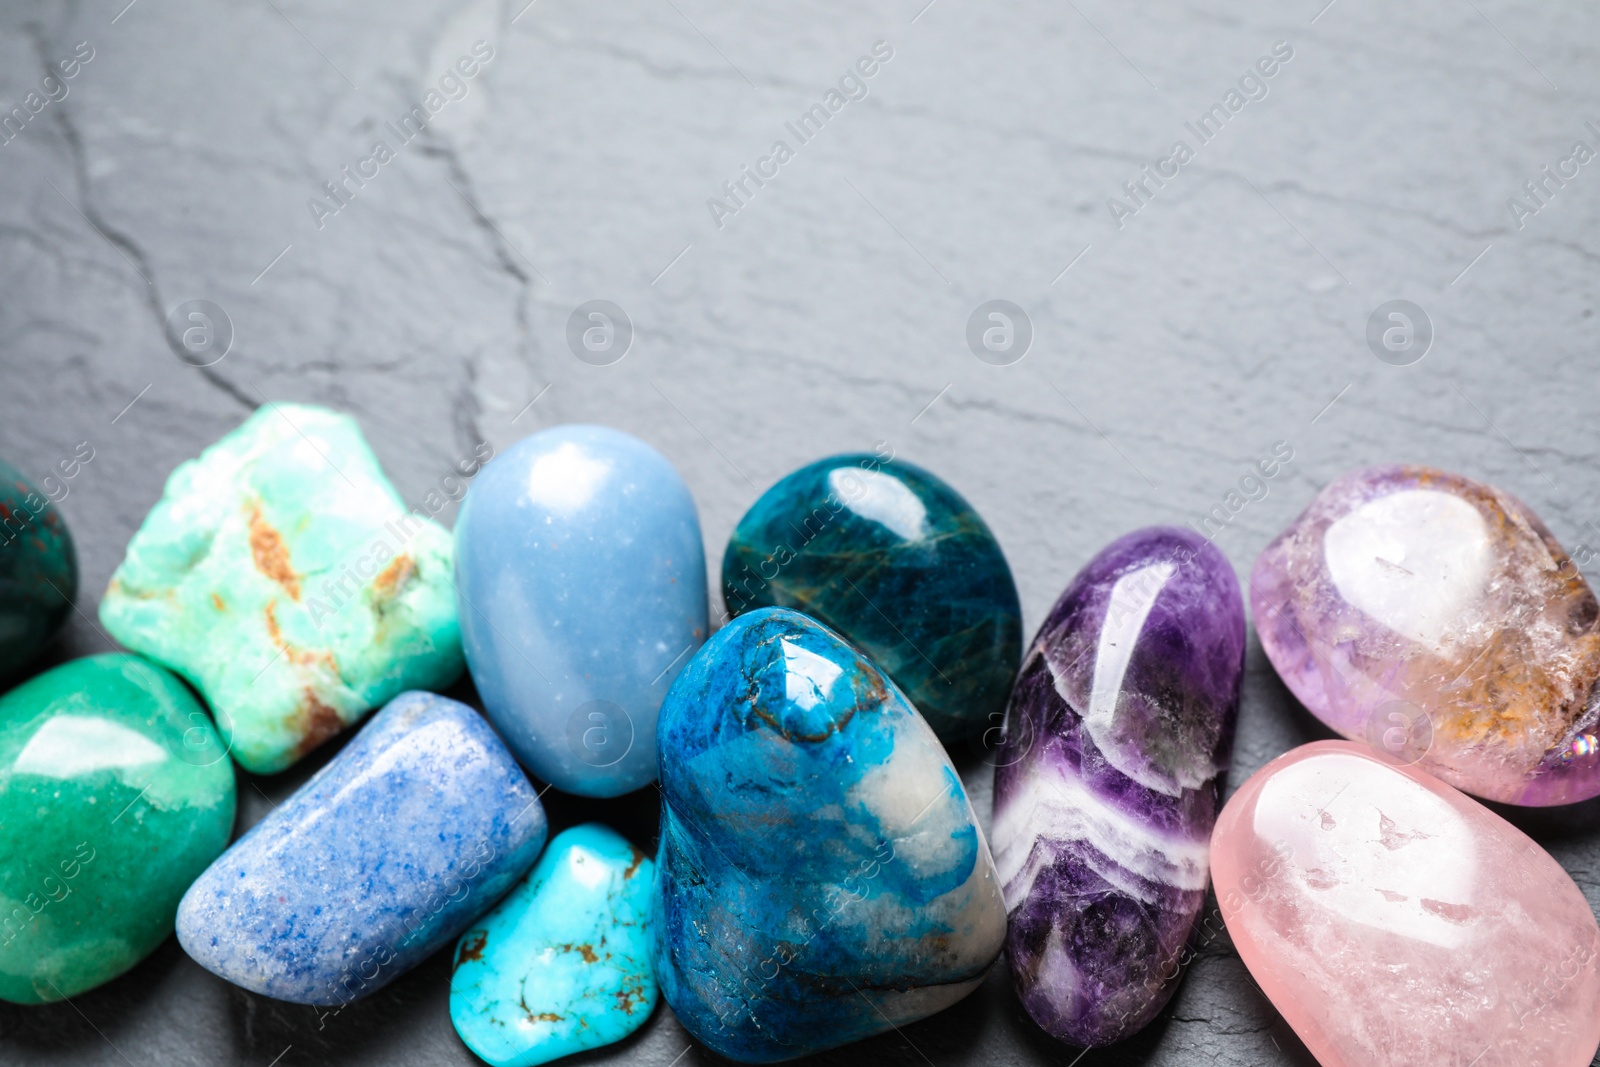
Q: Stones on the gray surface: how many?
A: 11